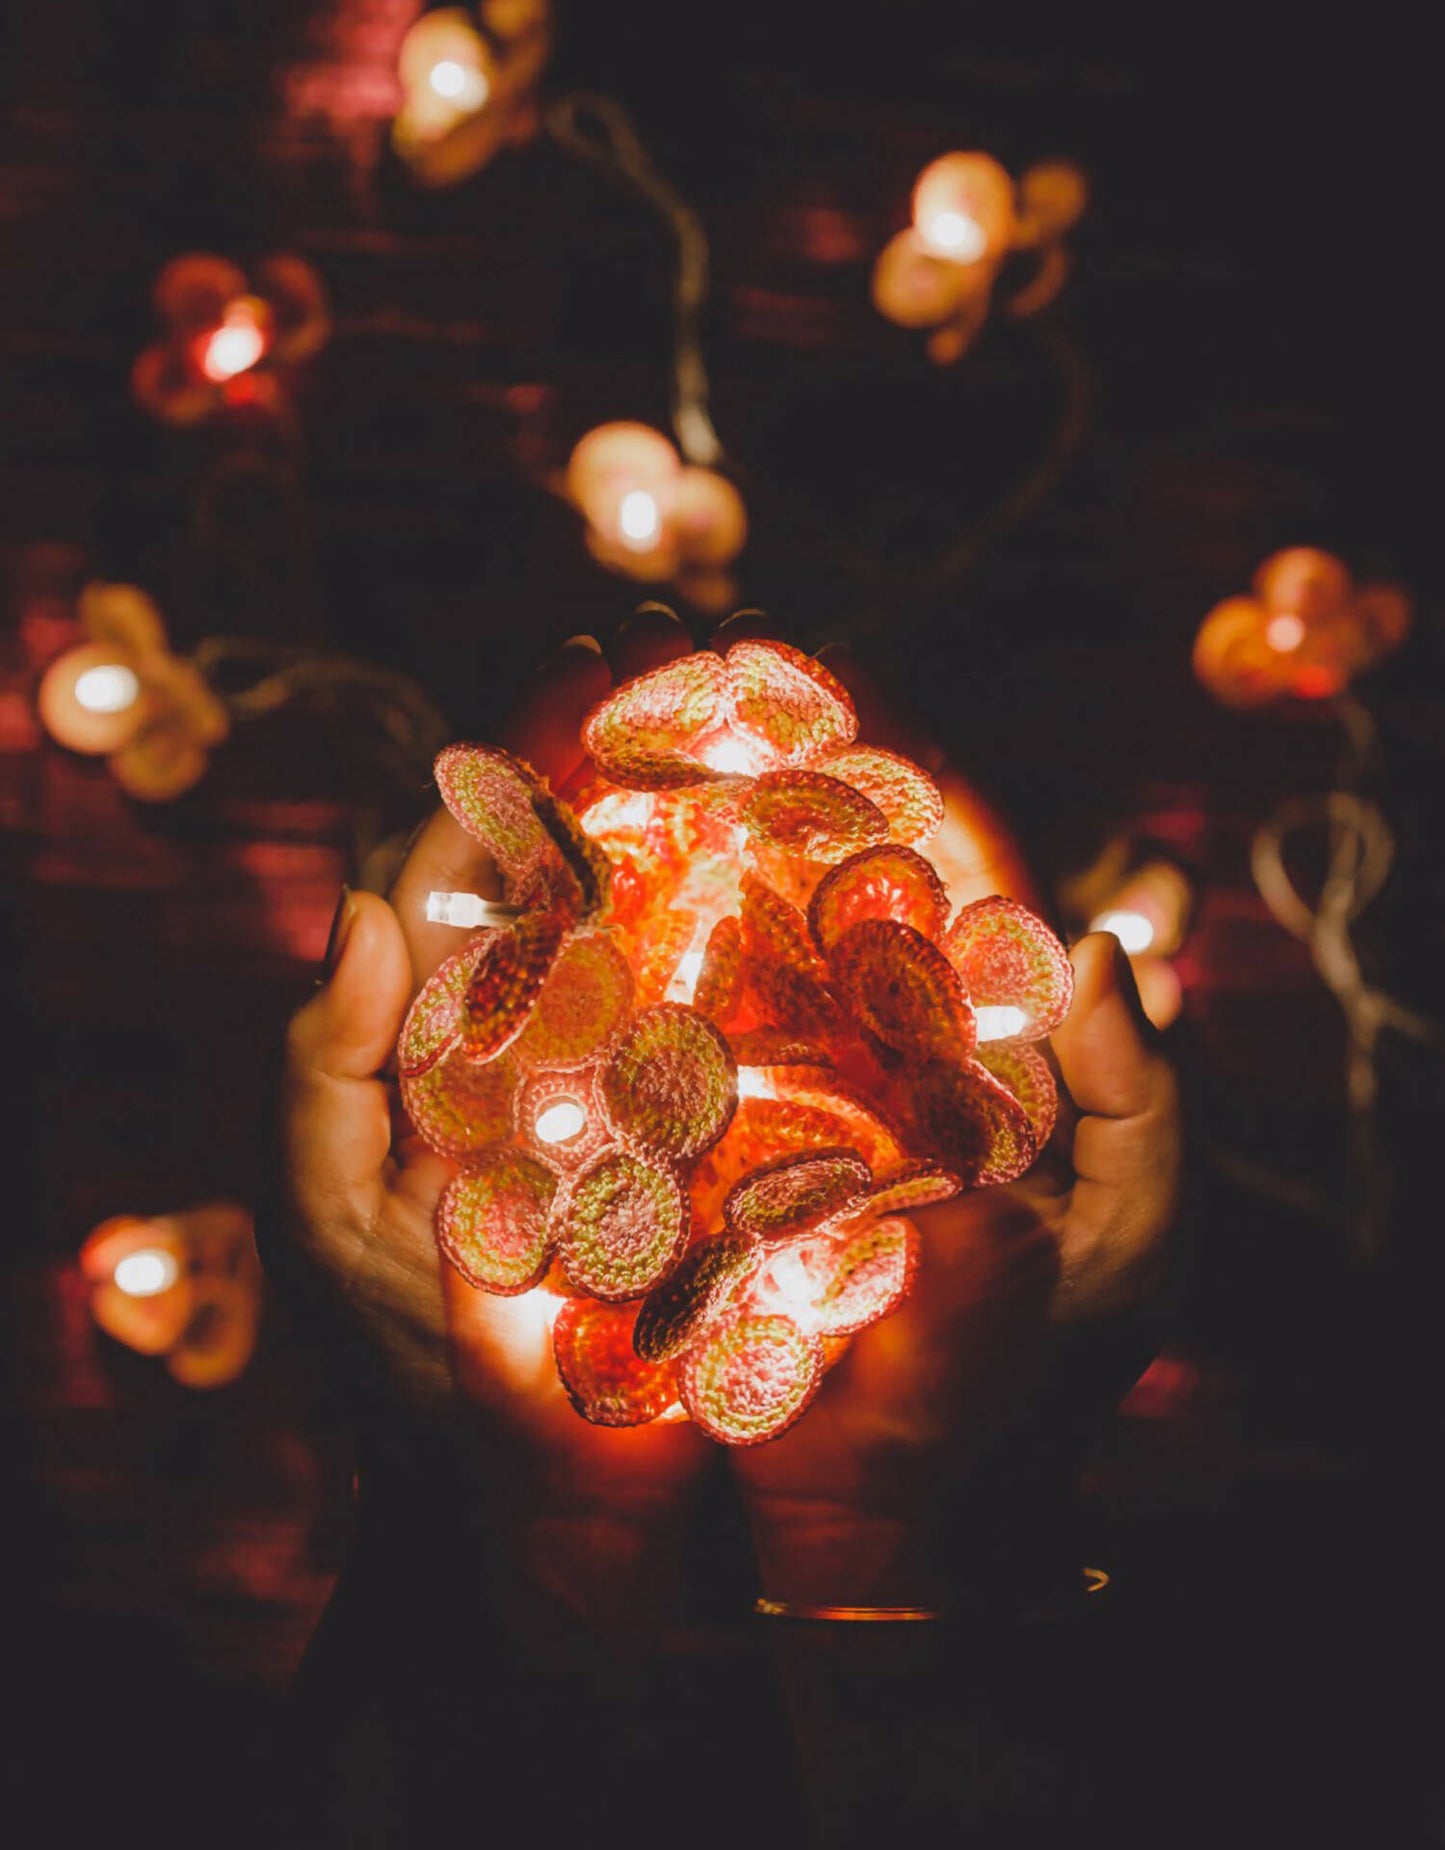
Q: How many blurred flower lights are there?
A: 8